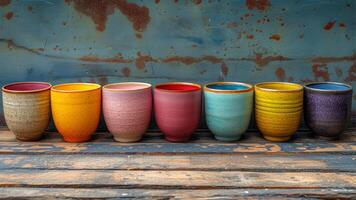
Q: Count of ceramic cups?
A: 7